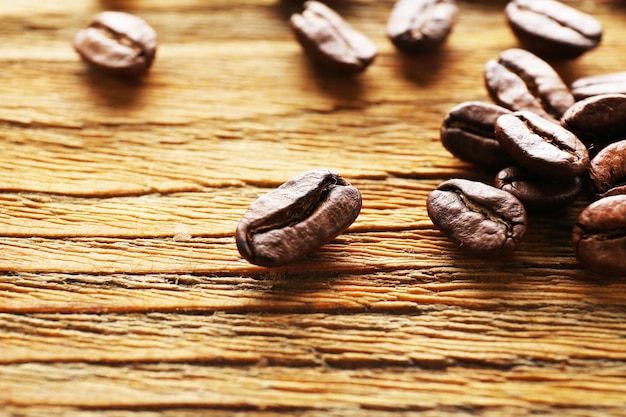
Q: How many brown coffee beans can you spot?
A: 14